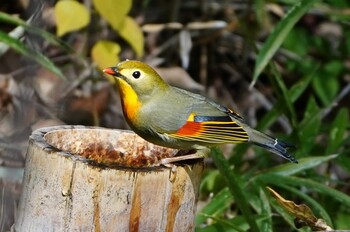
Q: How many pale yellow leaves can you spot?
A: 4